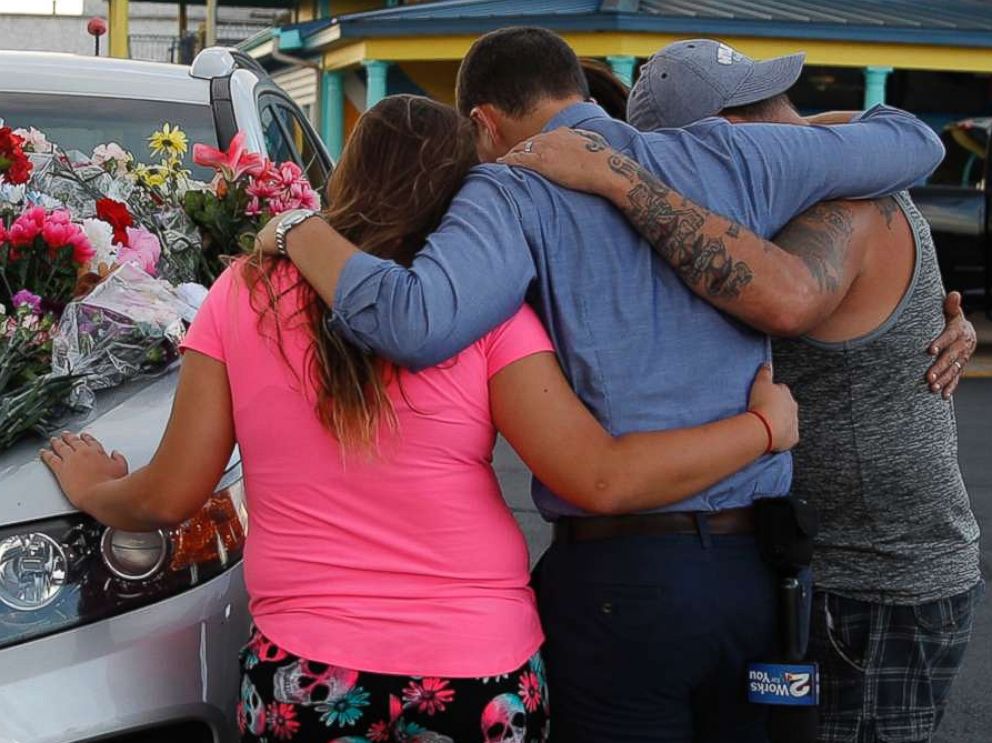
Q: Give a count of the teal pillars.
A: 4